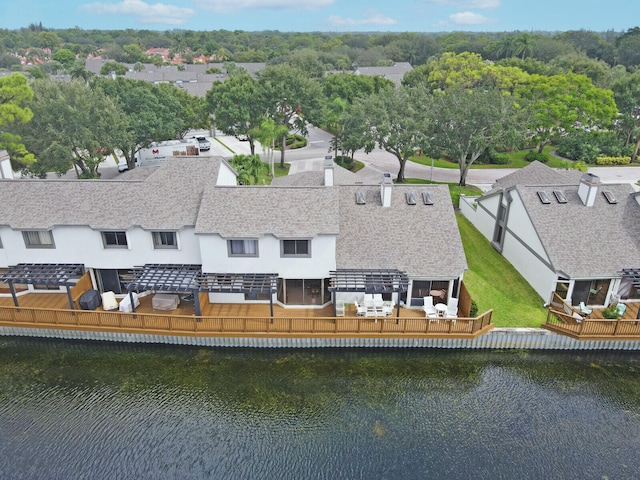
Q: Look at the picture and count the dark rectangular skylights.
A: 6